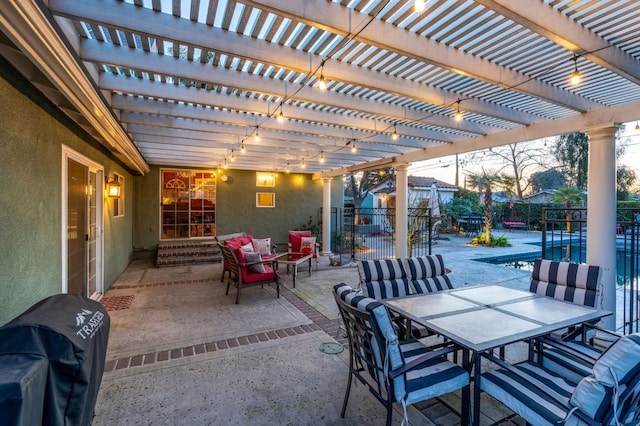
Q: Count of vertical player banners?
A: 0